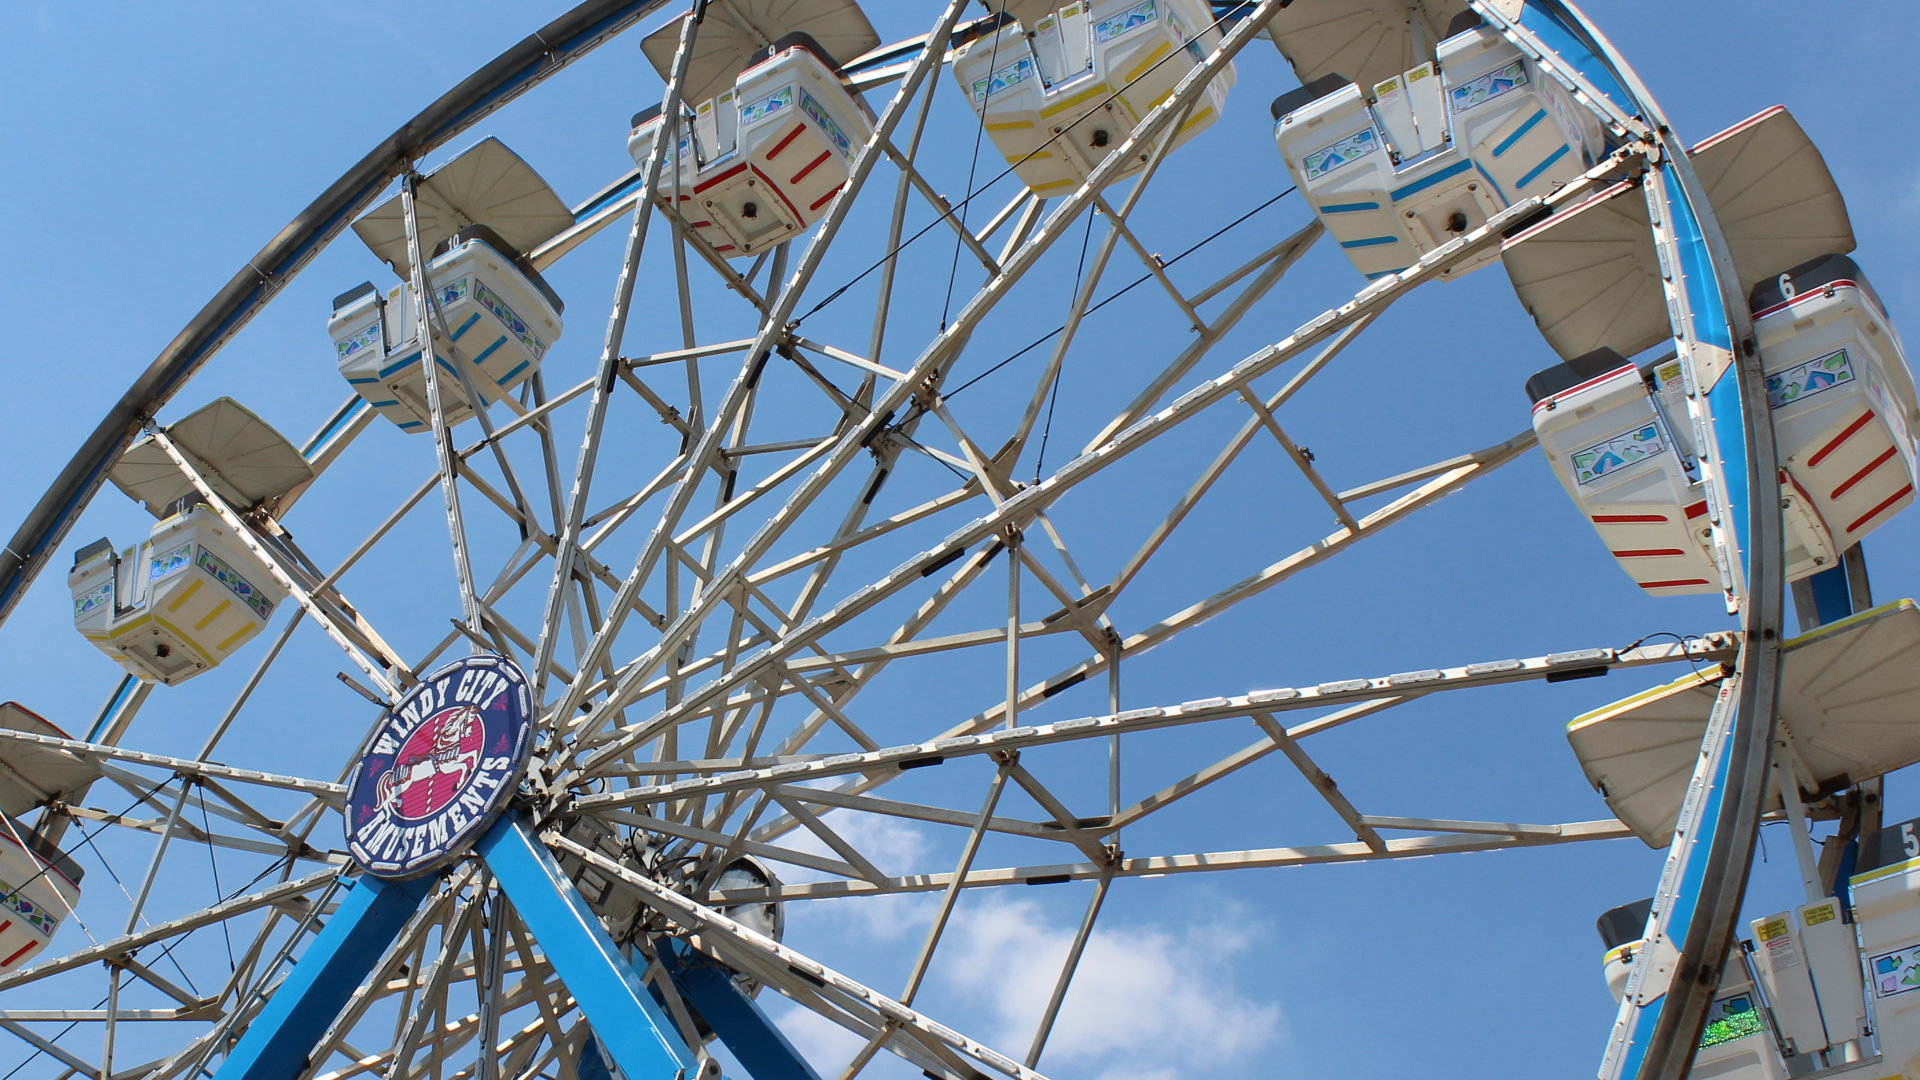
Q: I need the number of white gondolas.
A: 8